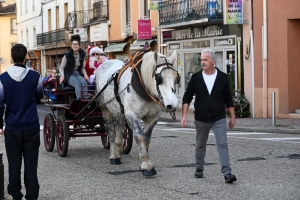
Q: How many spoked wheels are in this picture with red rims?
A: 4